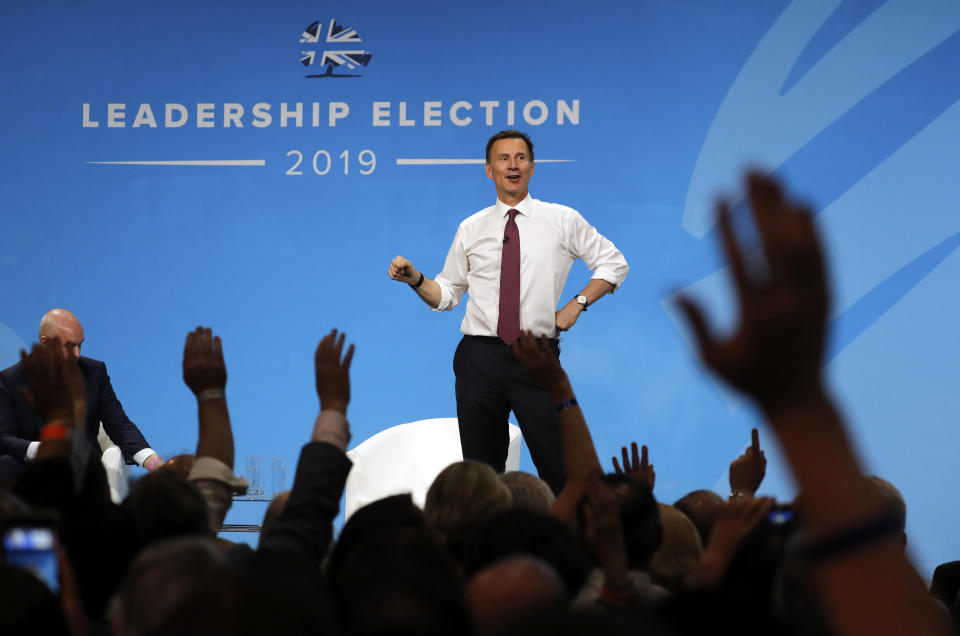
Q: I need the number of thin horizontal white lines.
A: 2